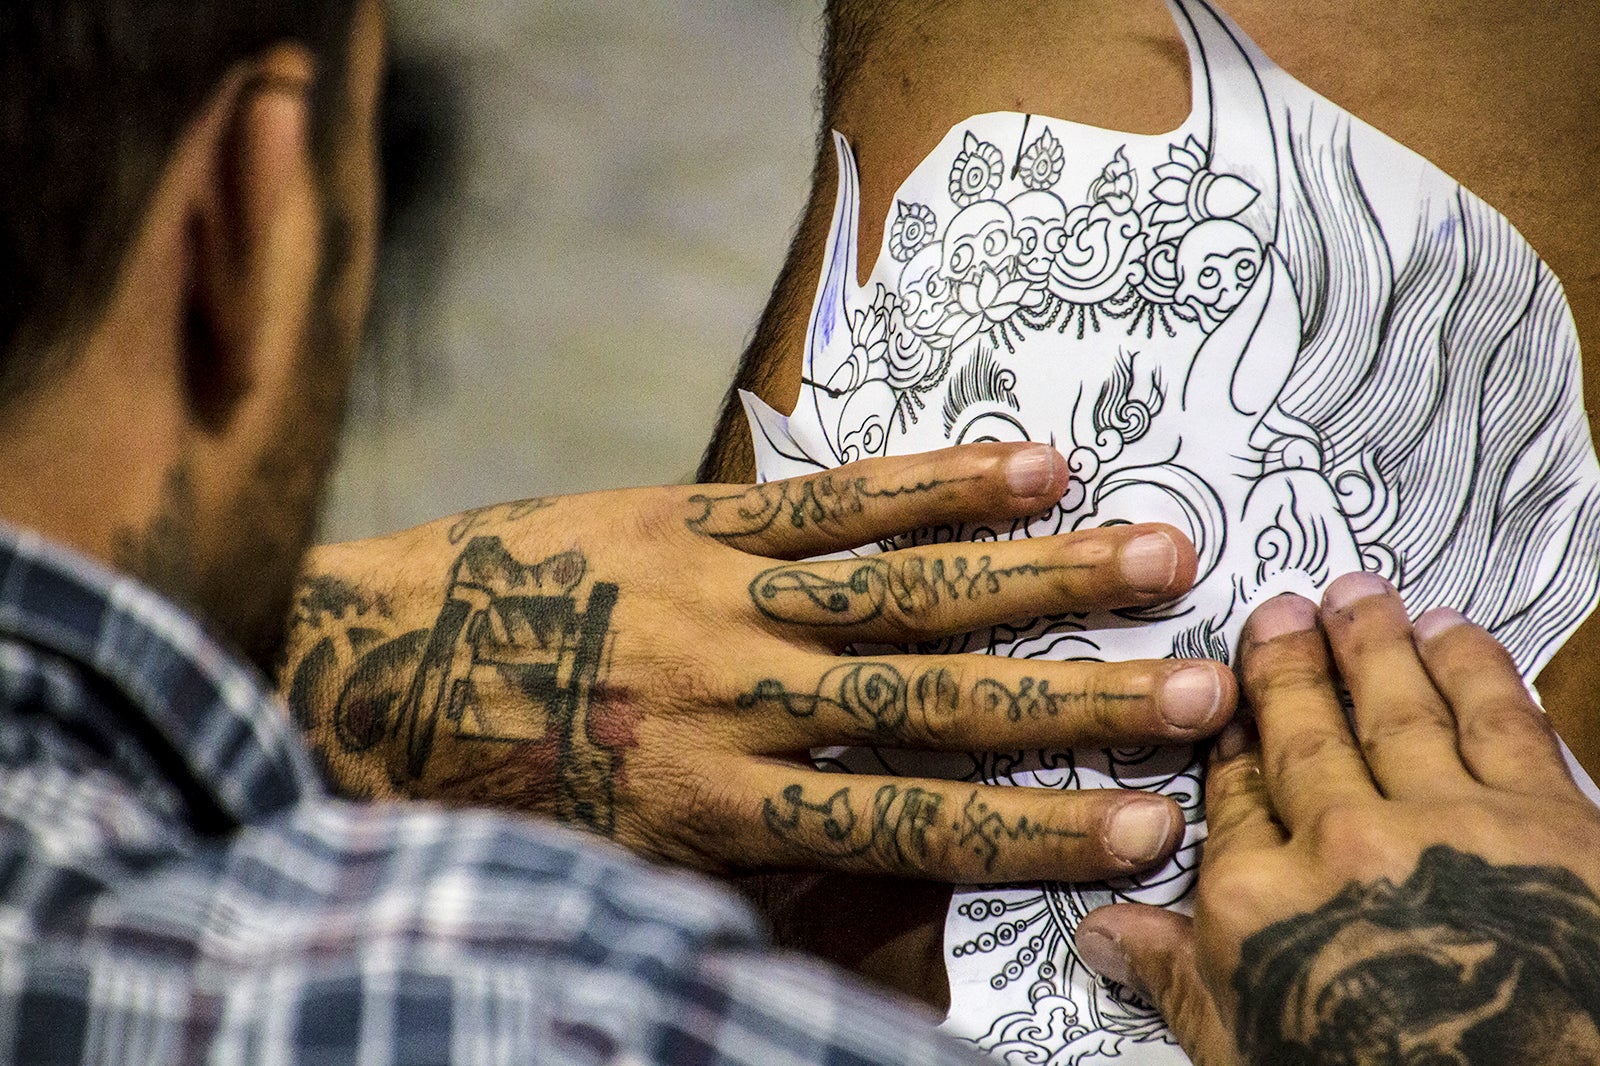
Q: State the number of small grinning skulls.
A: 5